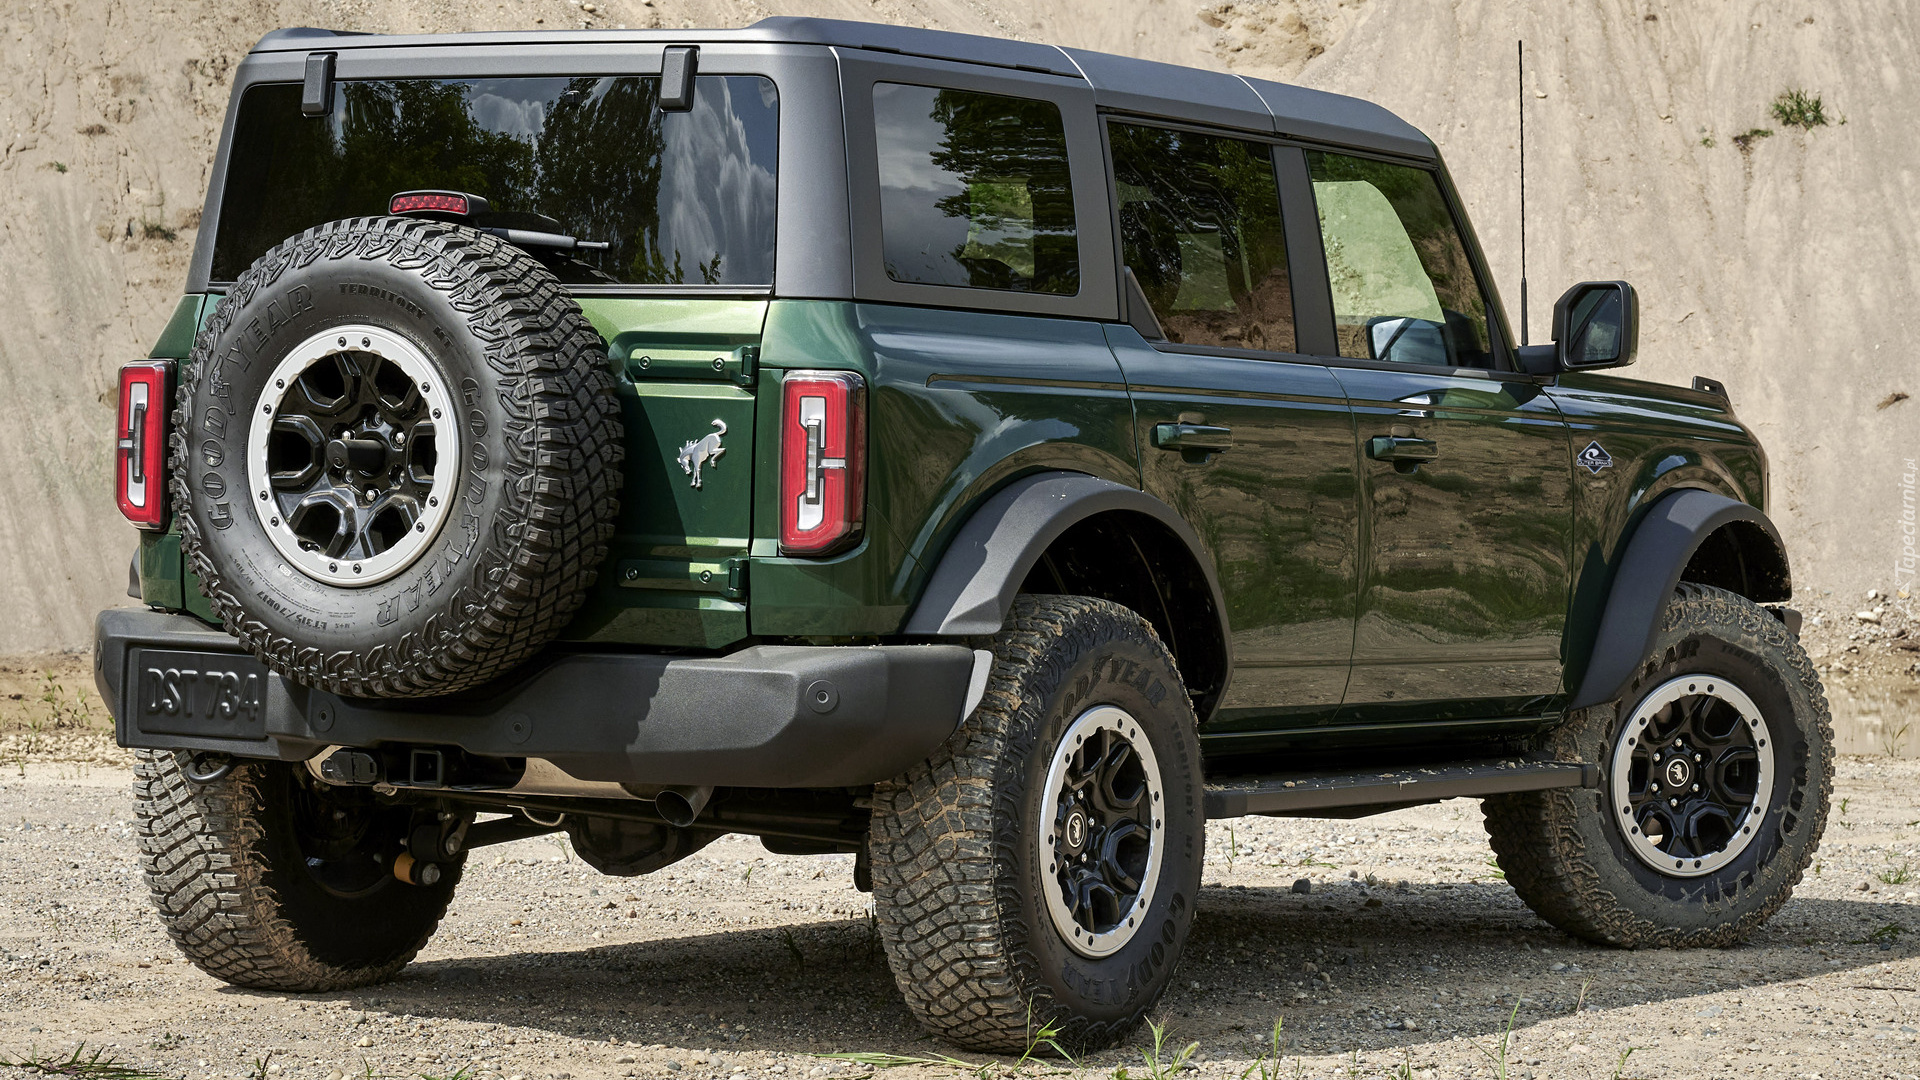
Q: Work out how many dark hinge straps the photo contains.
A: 2